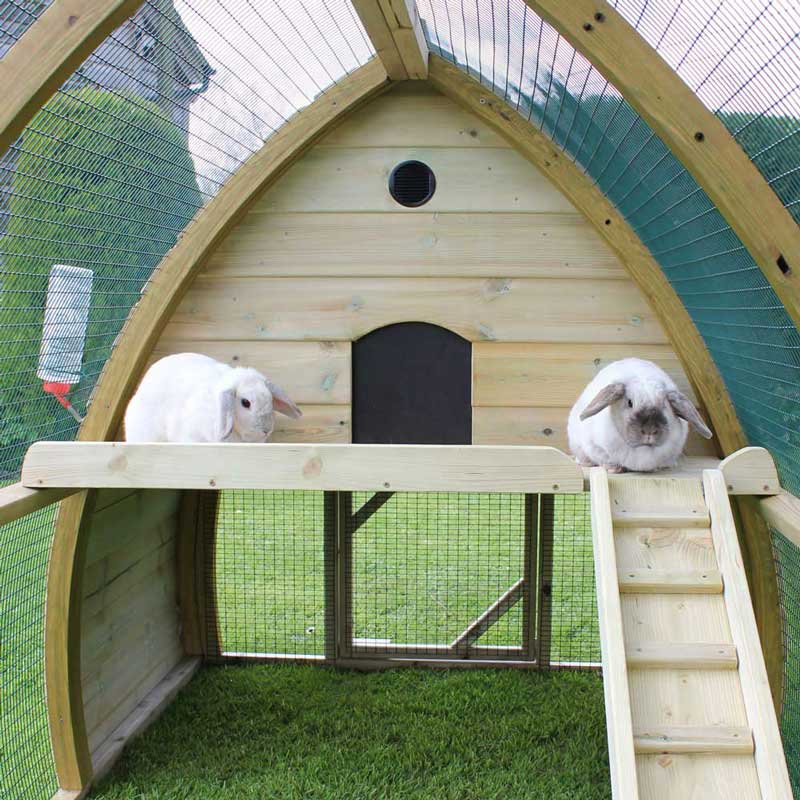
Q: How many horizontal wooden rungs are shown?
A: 4